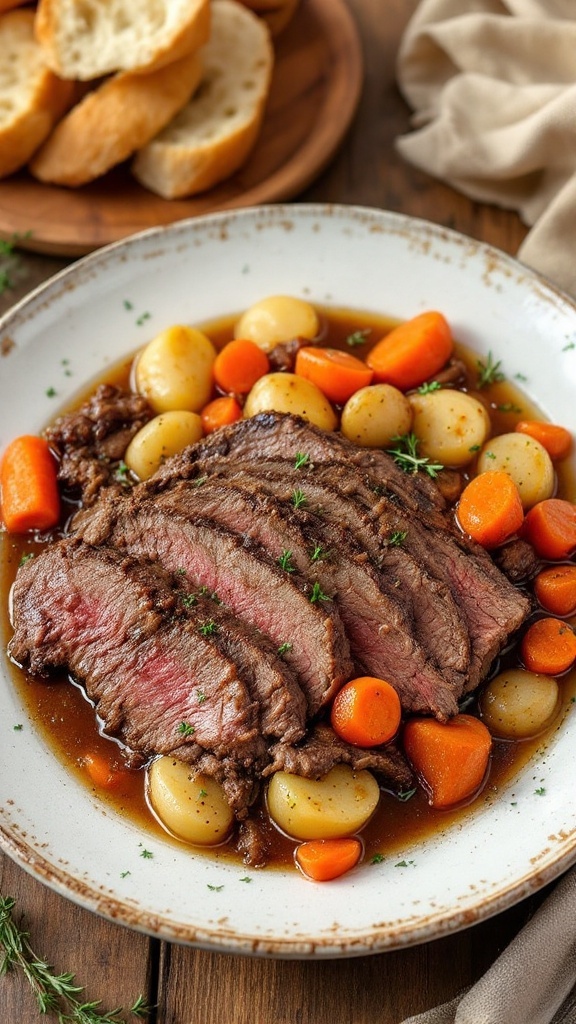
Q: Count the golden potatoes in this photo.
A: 10